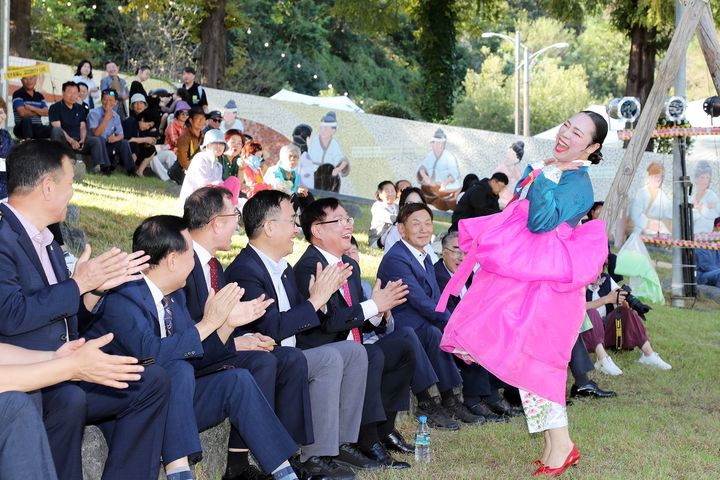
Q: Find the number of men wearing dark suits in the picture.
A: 7